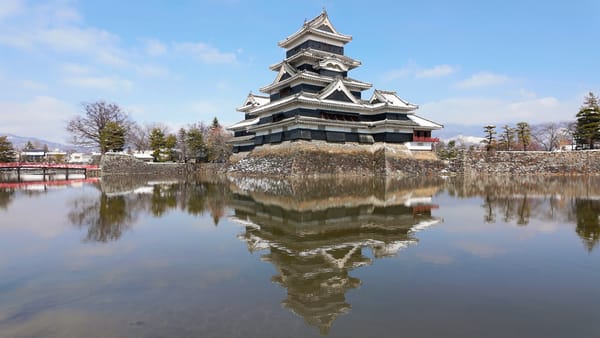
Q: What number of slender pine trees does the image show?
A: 3